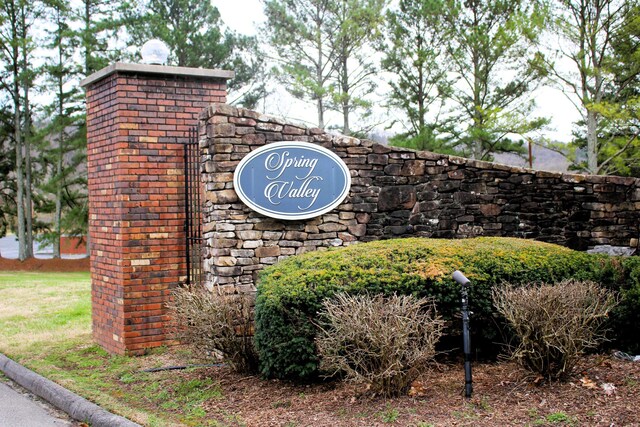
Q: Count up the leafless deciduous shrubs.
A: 3